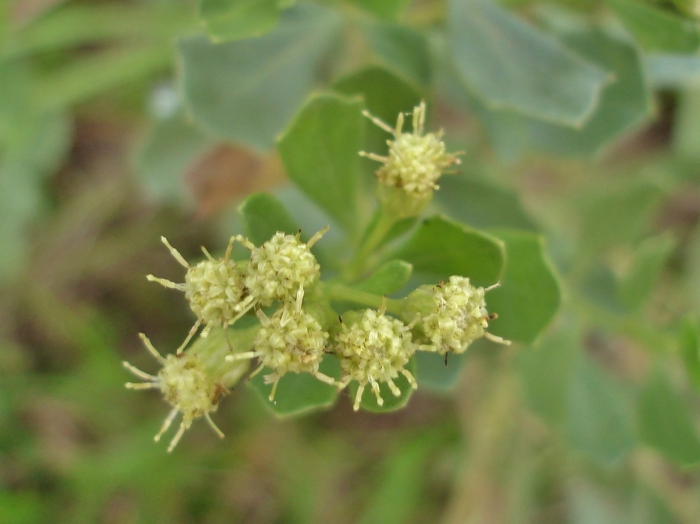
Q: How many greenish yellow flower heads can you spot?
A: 7